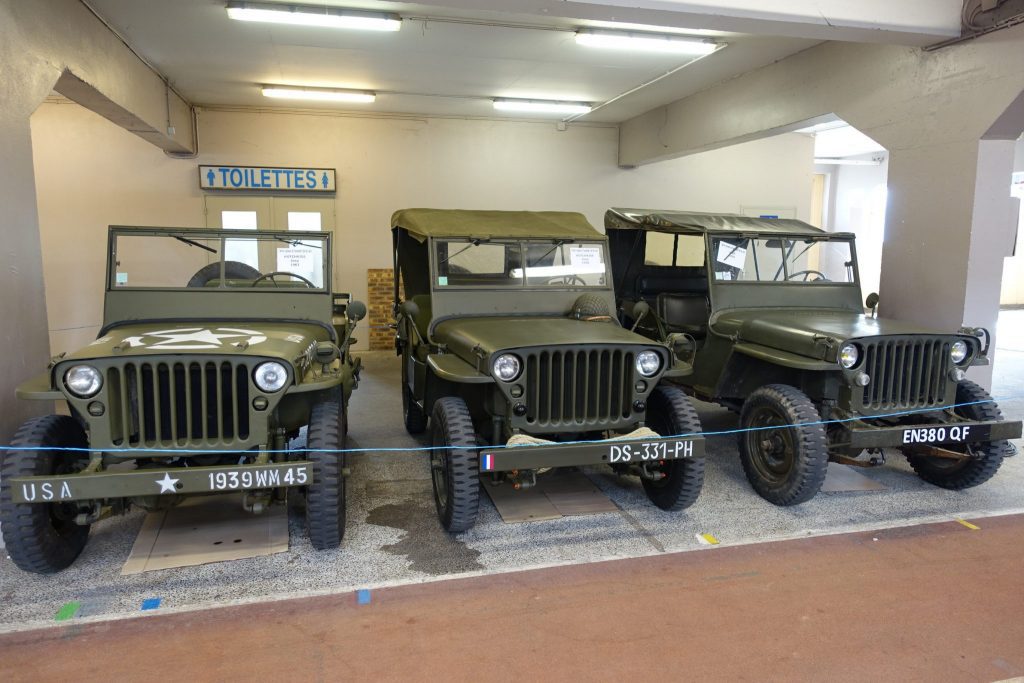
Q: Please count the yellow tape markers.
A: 2